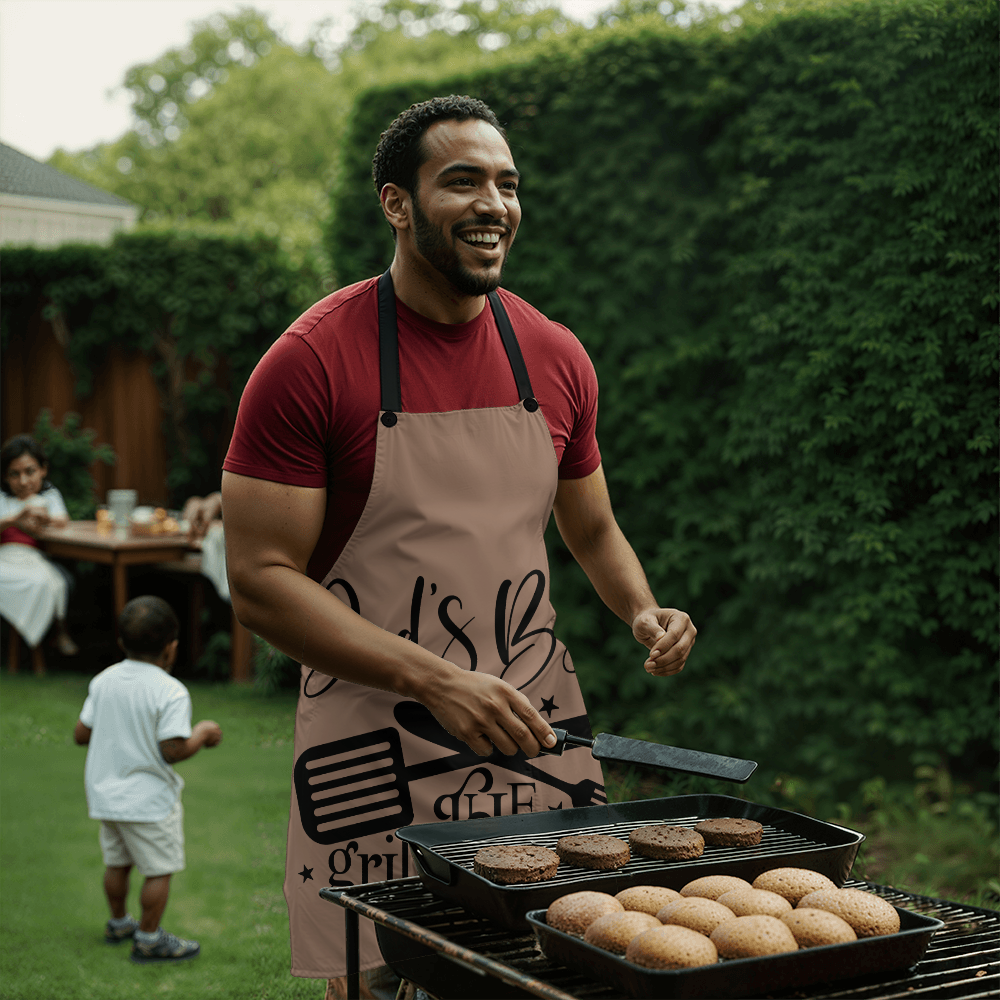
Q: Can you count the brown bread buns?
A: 11